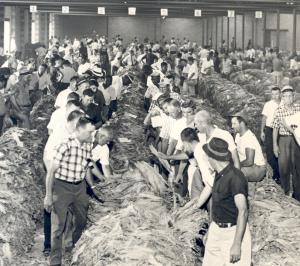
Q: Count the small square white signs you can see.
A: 8